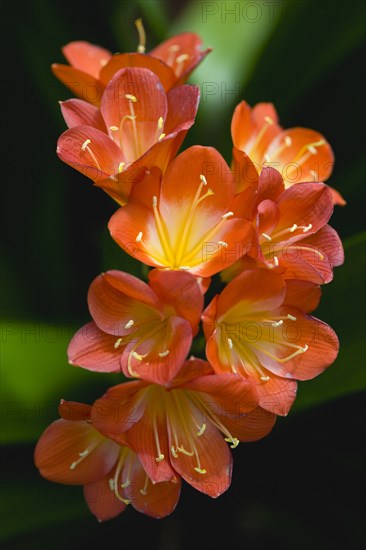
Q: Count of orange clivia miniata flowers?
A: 9